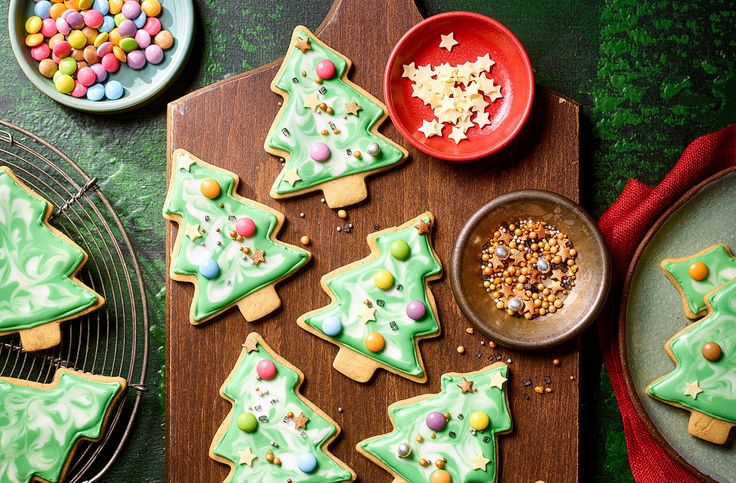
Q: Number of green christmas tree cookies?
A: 9